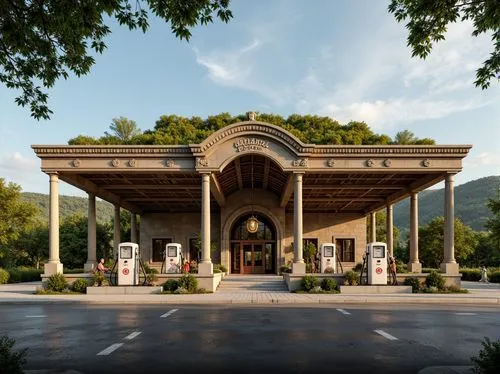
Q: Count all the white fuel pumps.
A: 4